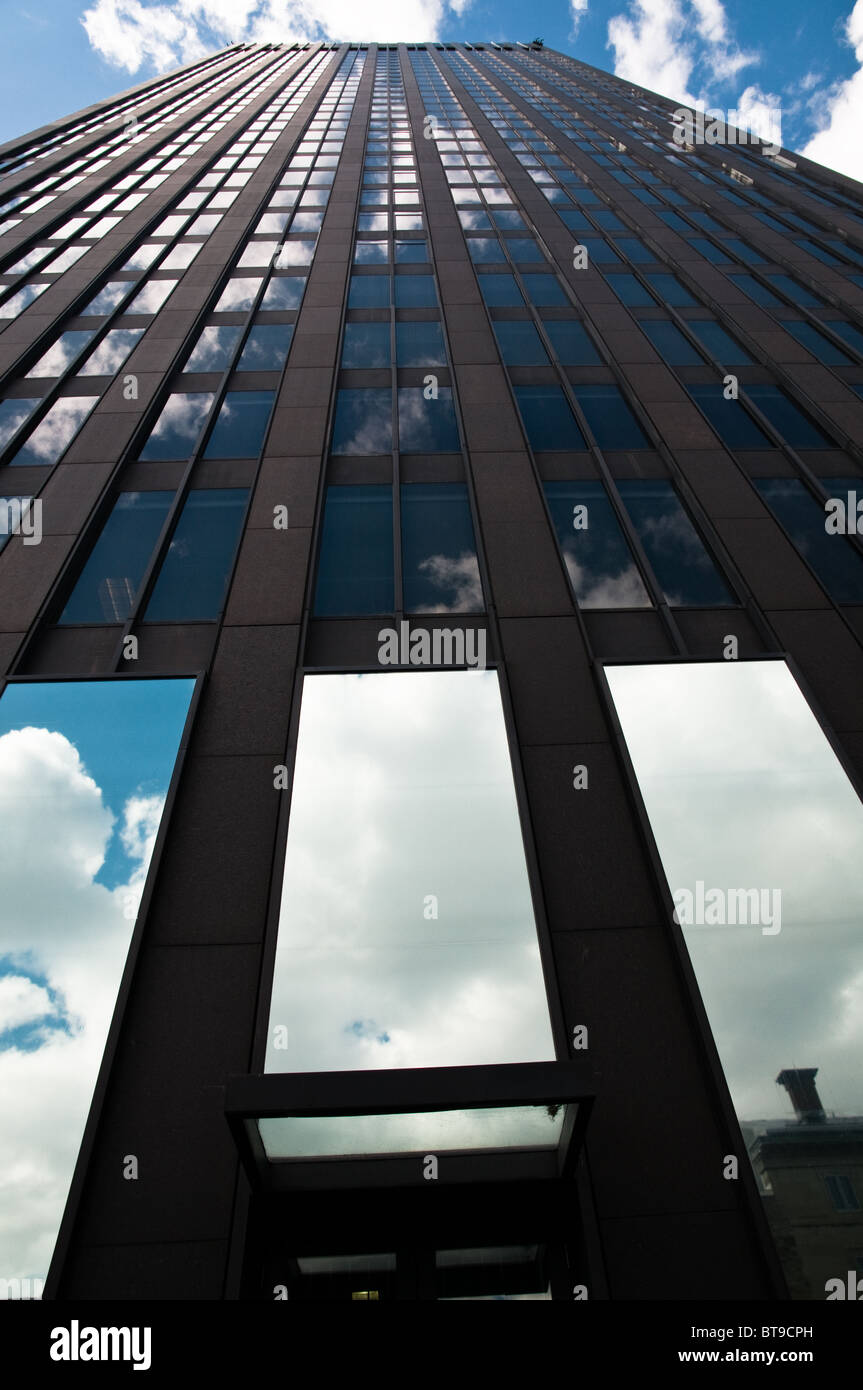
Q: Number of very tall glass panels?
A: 3